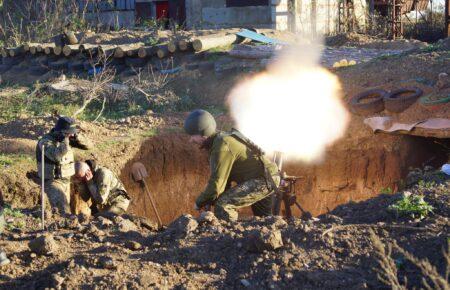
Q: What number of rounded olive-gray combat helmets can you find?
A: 1